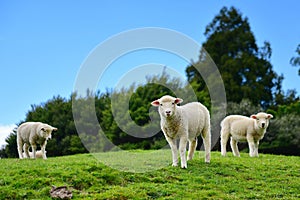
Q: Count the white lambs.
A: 3